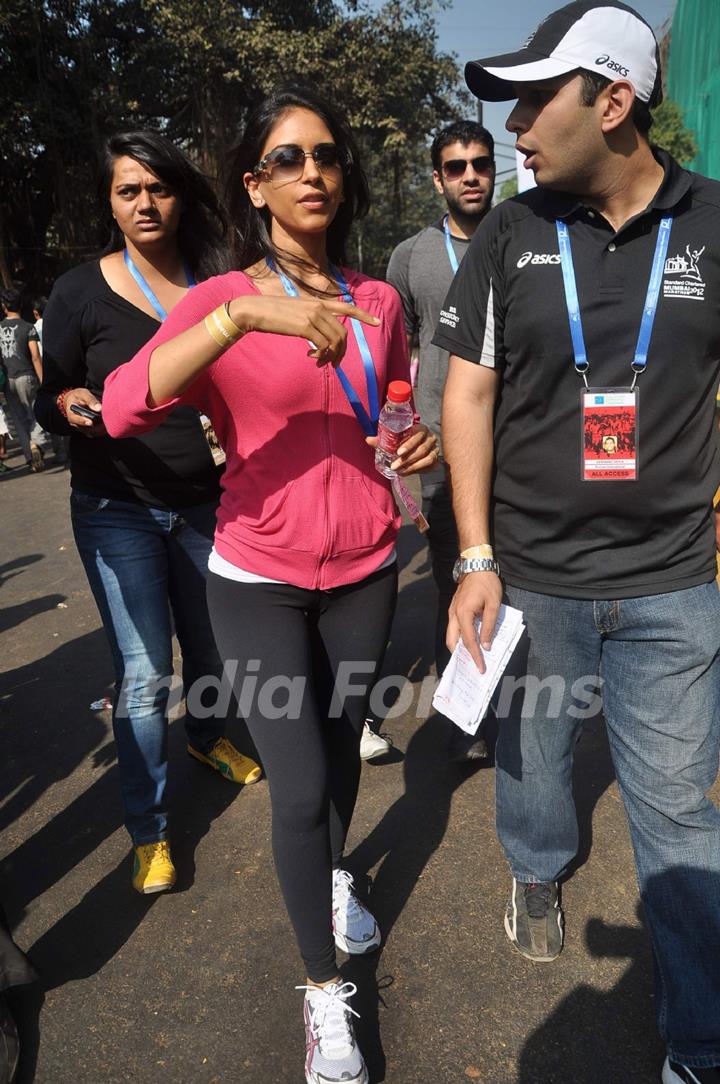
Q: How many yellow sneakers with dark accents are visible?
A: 2